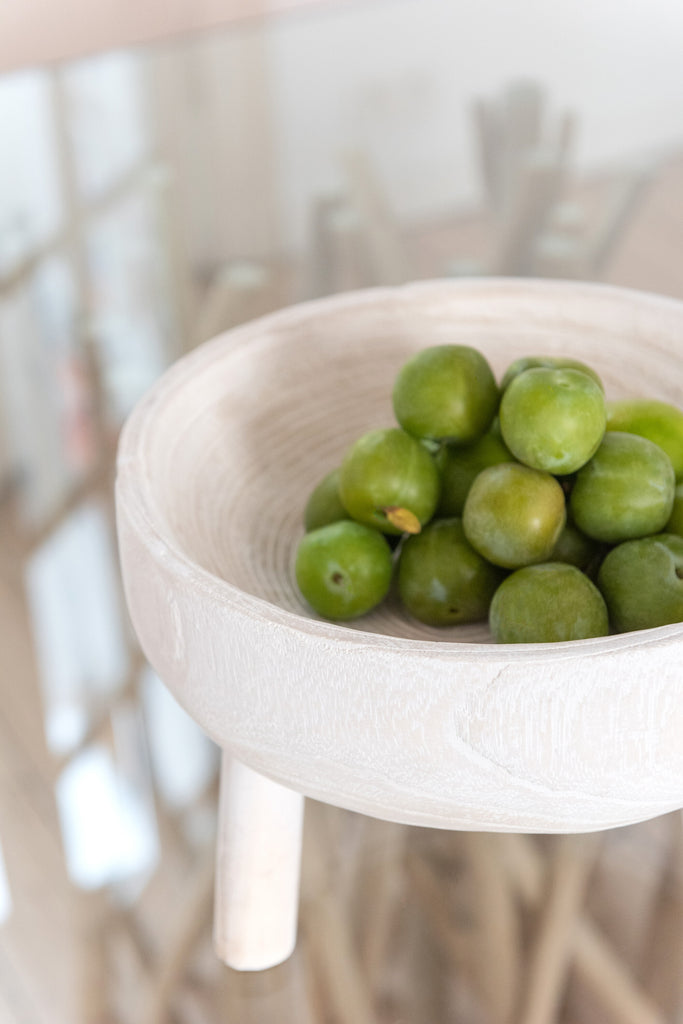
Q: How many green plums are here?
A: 15